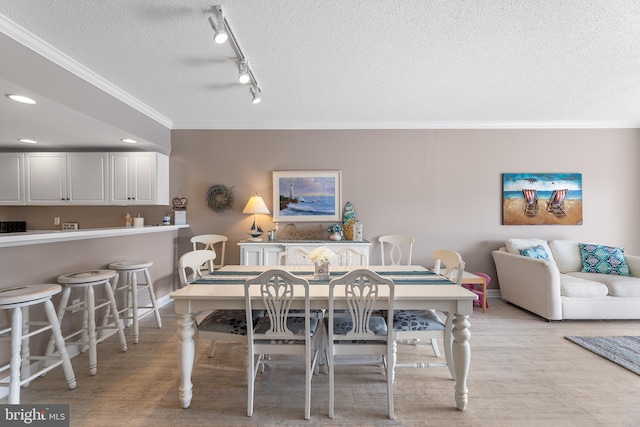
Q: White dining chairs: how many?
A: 8